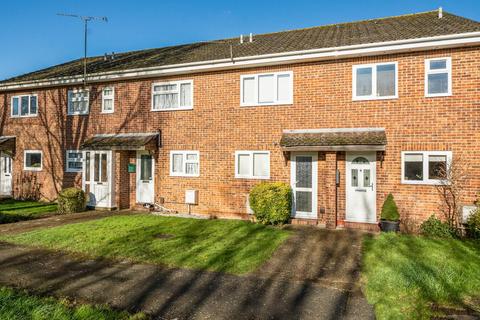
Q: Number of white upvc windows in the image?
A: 12